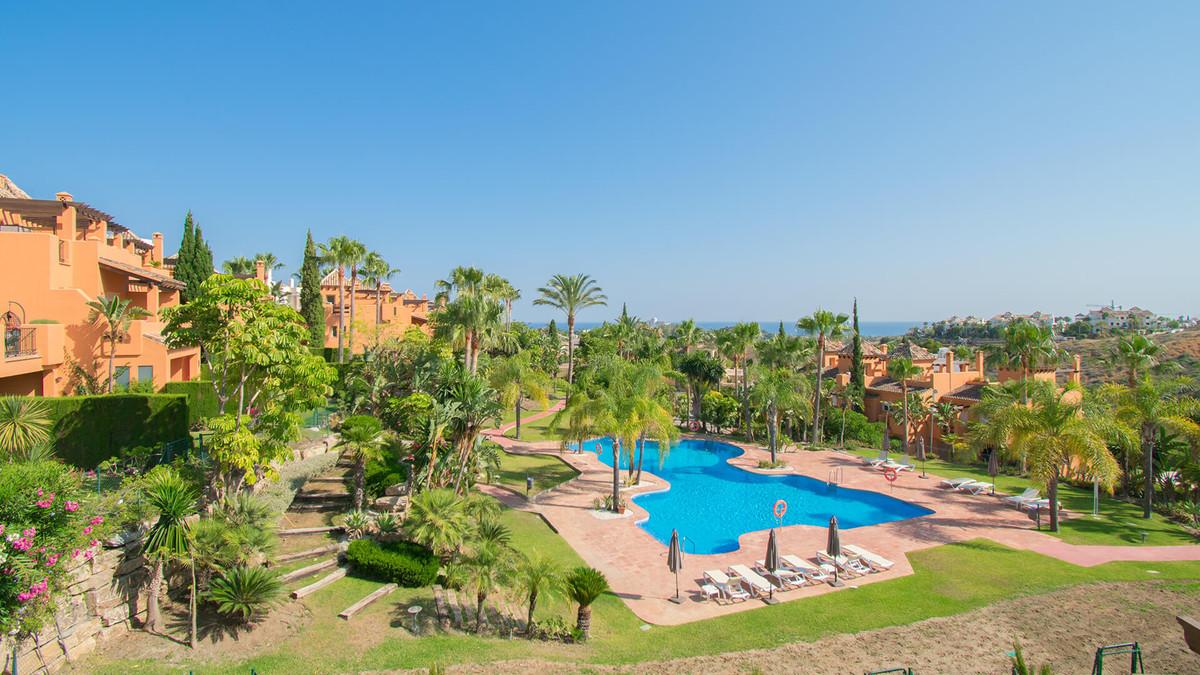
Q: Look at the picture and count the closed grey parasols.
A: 6